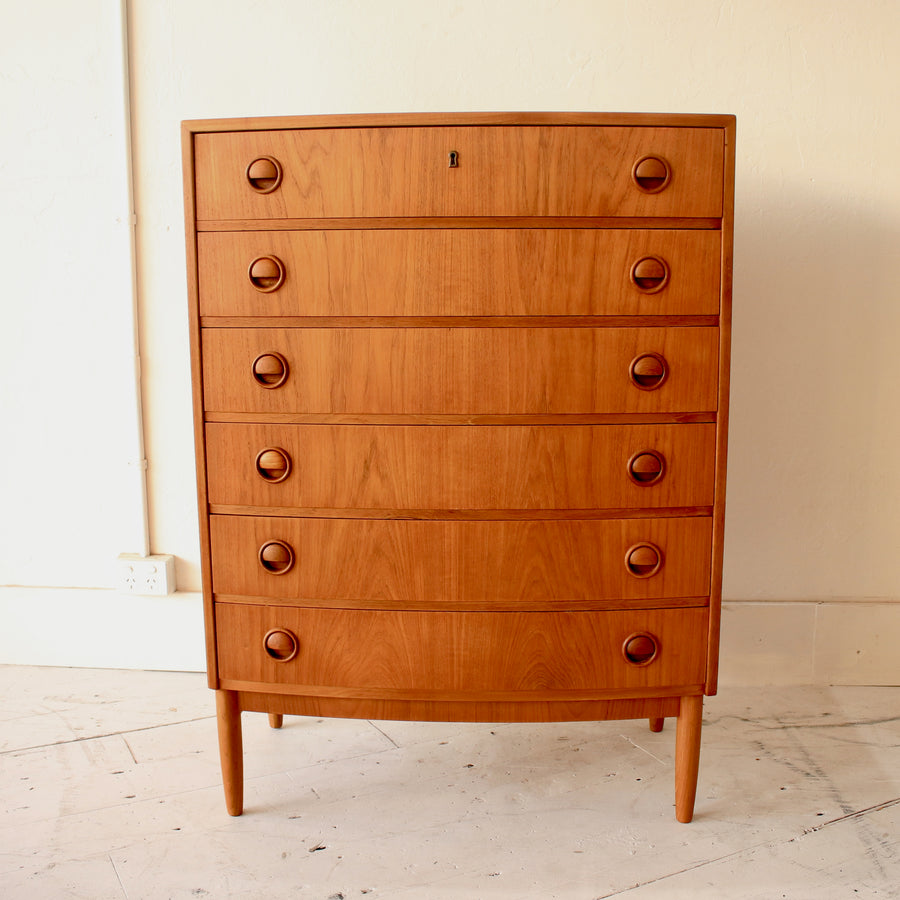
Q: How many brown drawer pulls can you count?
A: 12